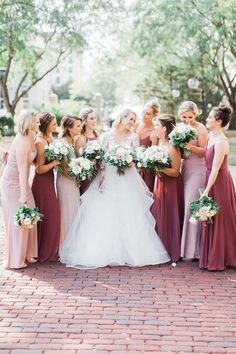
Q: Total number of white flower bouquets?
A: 9